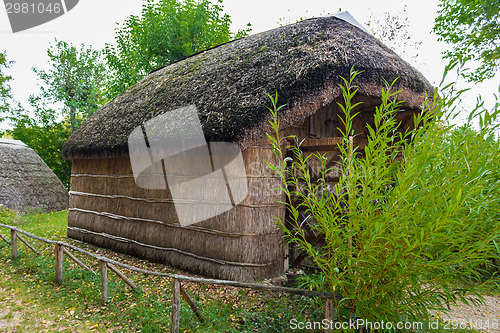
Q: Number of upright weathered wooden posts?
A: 5